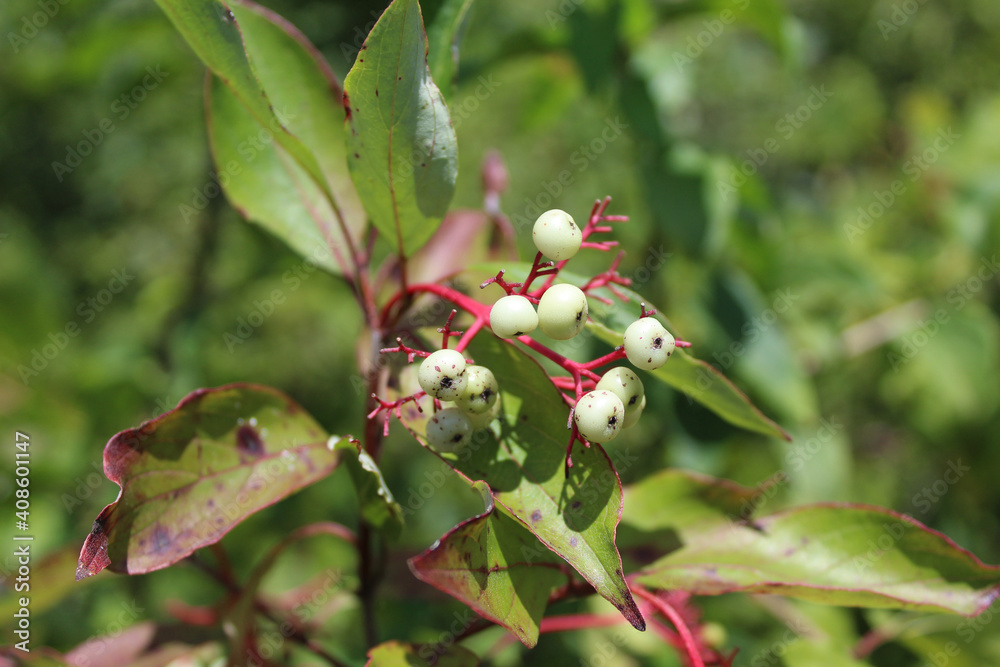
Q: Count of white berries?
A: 11